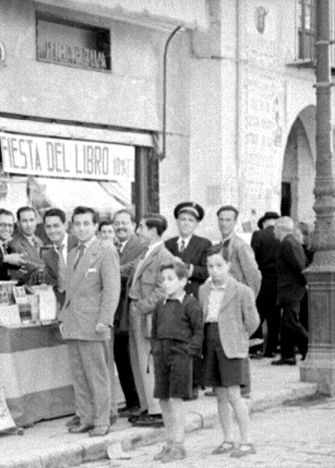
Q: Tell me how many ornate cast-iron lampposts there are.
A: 1